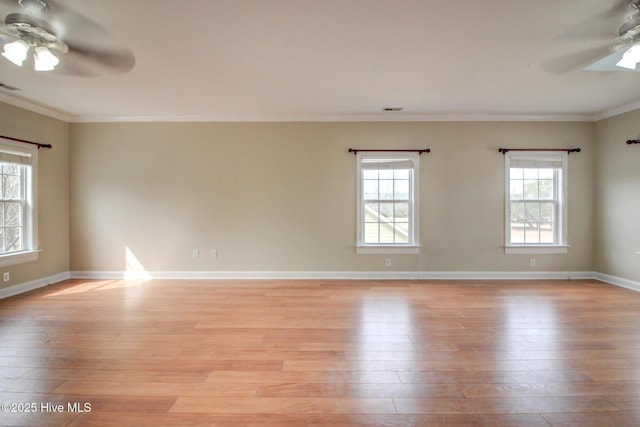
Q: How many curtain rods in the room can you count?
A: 4